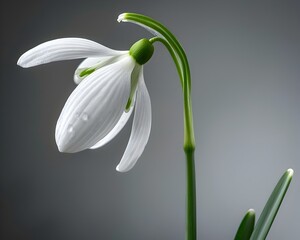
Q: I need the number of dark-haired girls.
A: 0